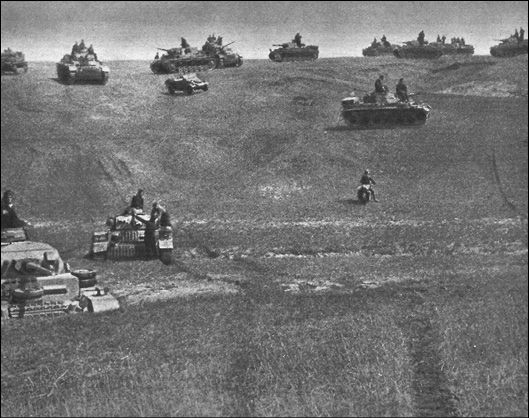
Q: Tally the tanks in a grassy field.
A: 12